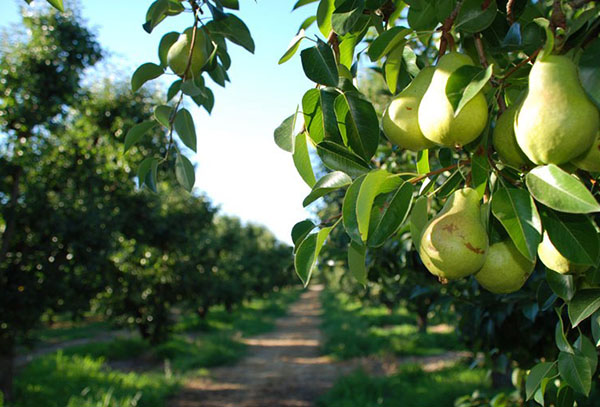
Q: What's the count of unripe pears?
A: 9